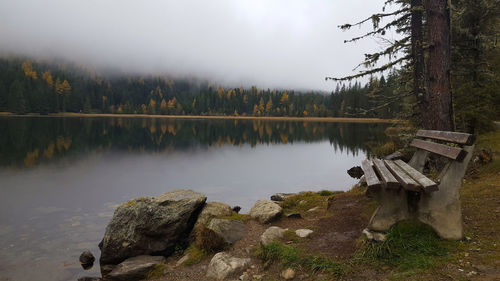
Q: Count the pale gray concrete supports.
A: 2